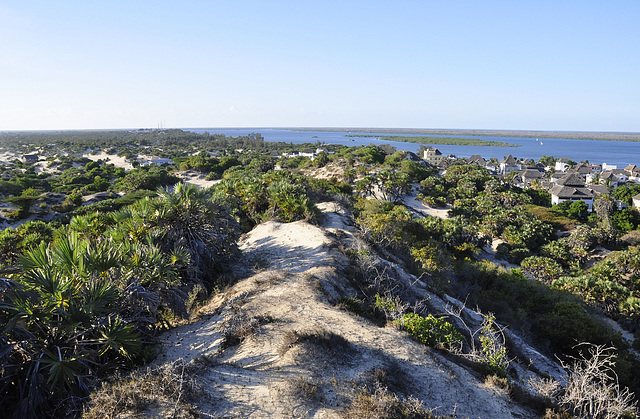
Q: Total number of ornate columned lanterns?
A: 0